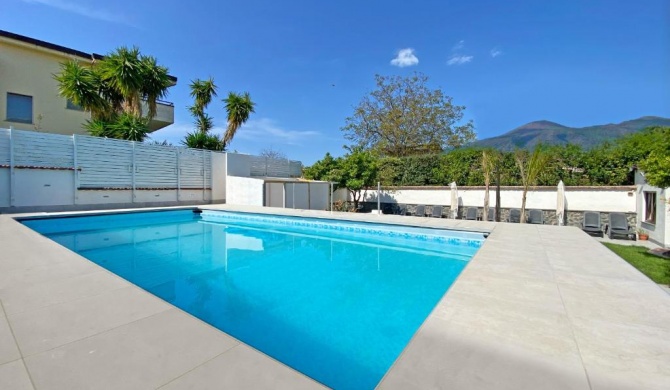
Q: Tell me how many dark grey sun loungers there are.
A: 9